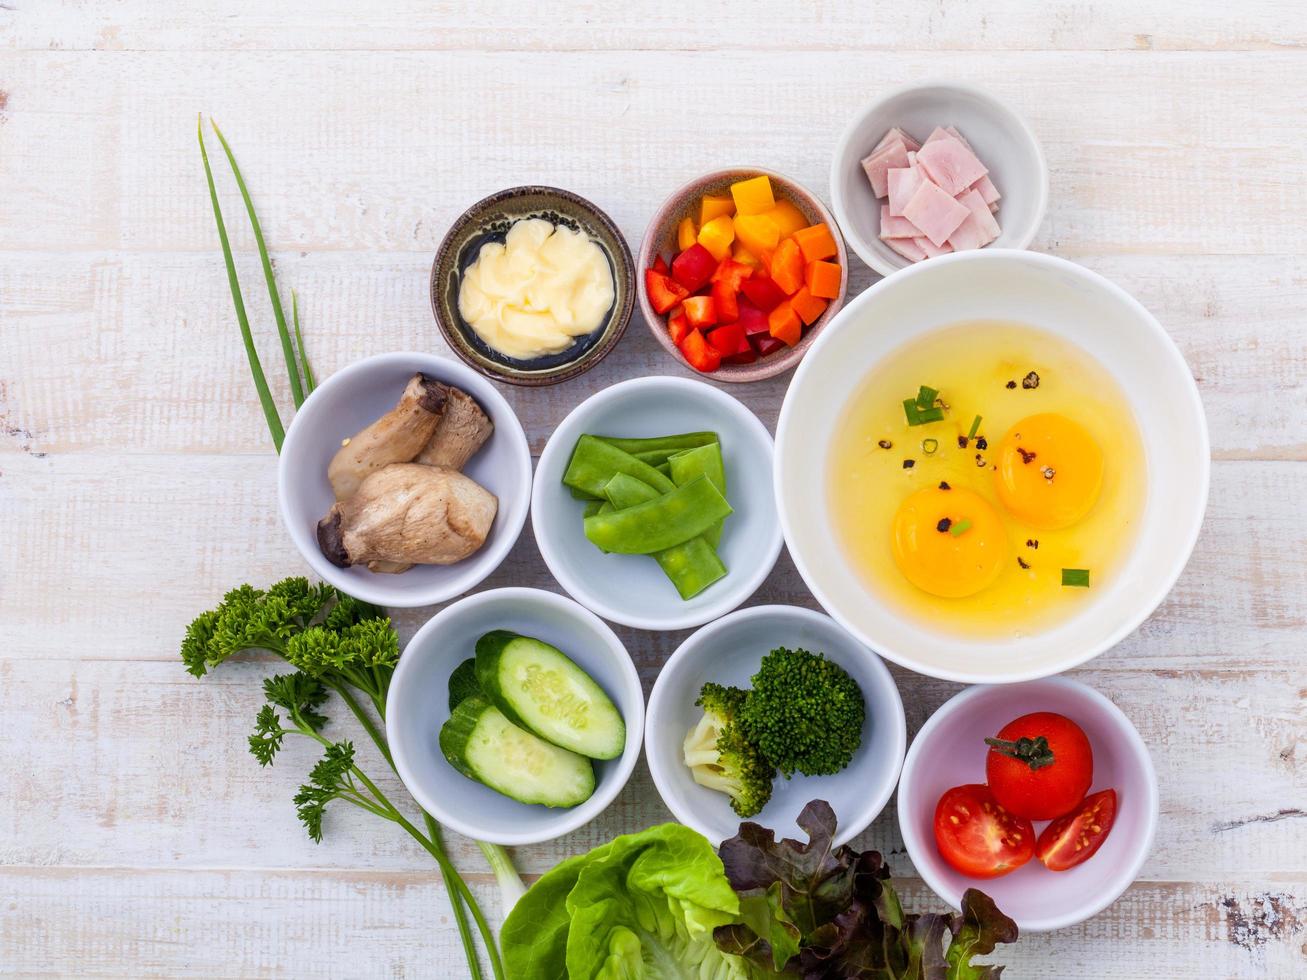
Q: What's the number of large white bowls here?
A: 1